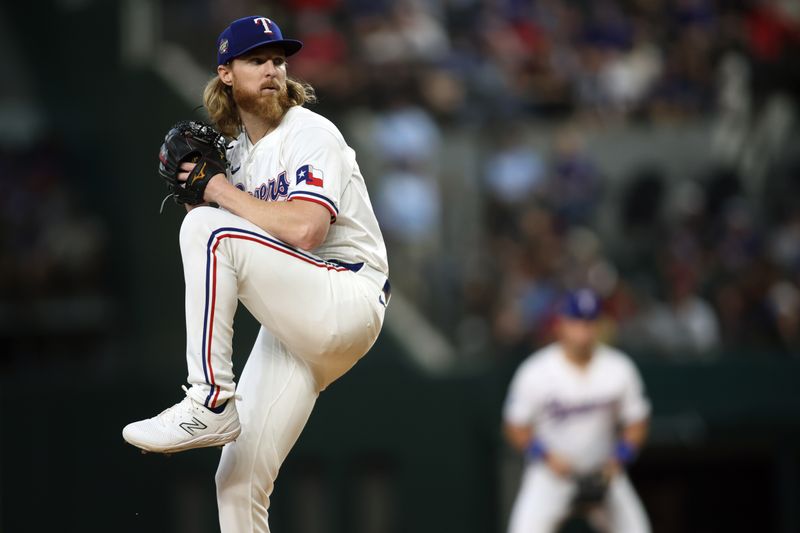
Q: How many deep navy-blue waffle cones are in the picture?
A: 0